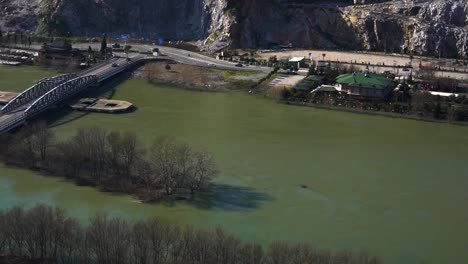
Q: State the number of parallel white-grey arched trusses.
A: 2